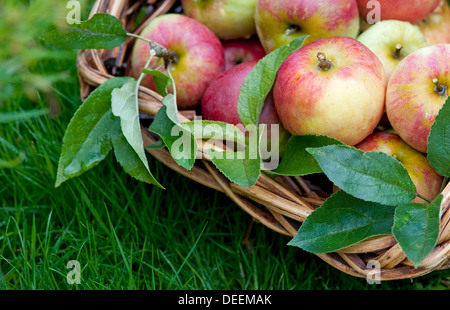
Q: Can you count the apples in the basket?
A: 11